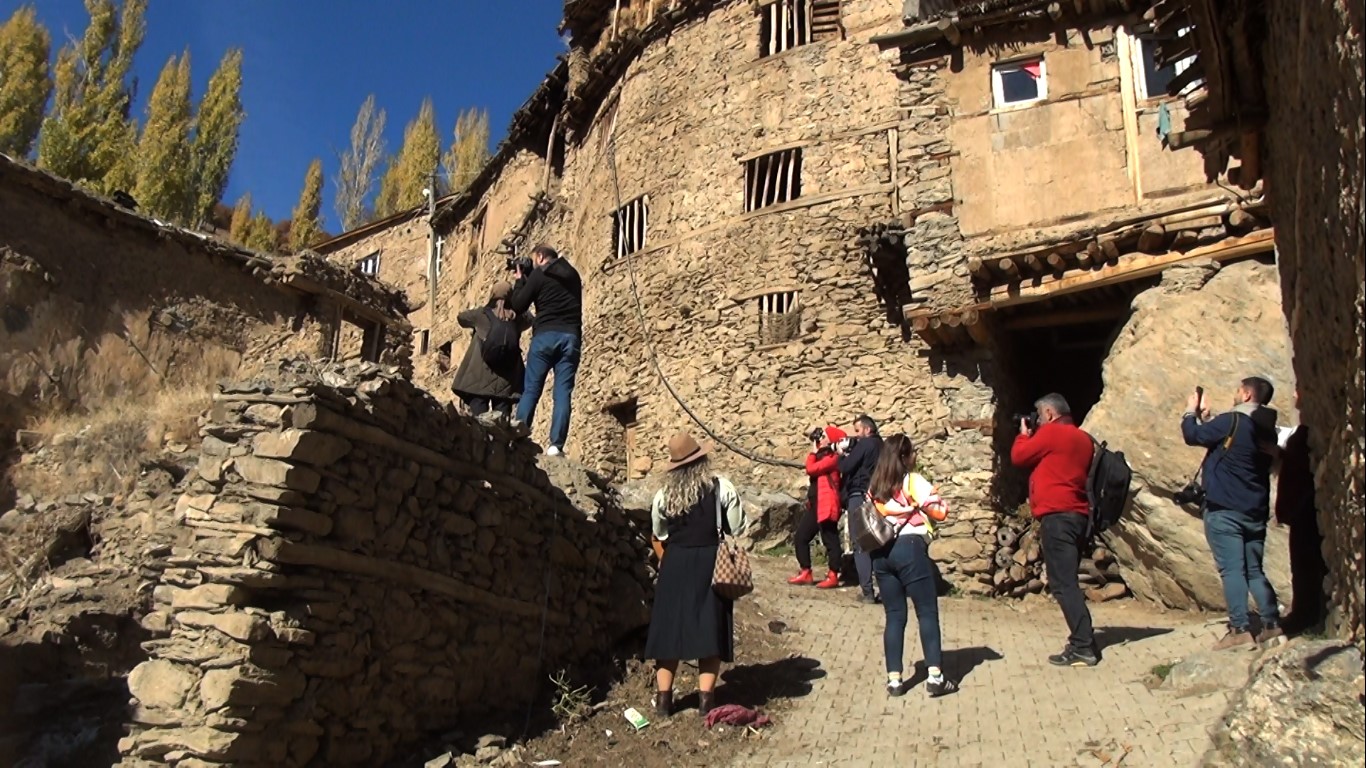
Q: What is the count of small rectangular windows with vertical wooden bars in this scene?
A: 4